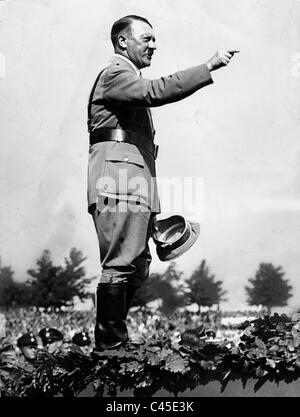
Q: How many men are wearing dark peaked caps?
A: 3